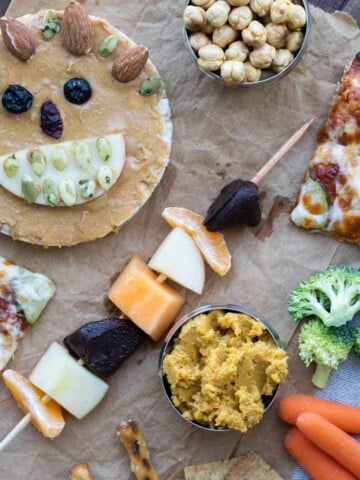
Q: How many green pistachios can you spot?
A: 13